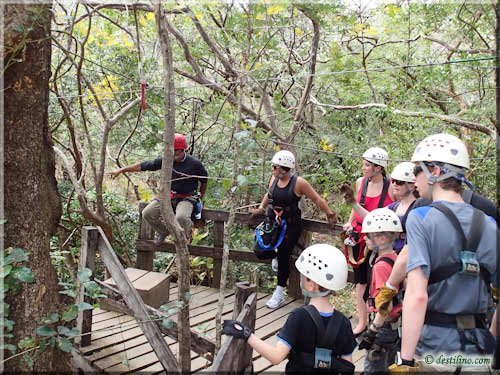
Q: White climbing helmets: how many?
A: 6